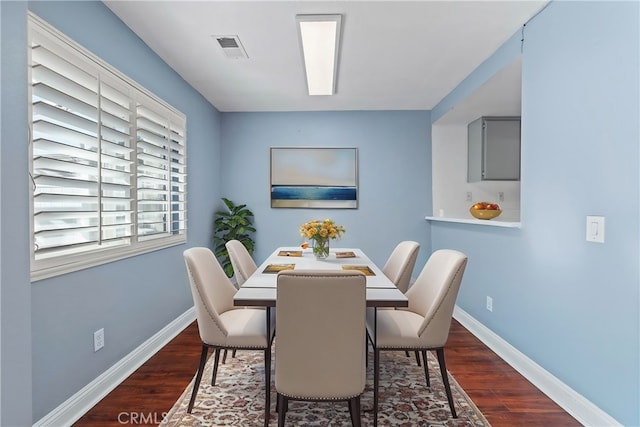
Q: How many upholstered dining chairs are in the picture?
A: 5